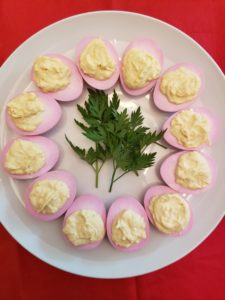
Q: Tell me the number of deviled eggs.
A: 12